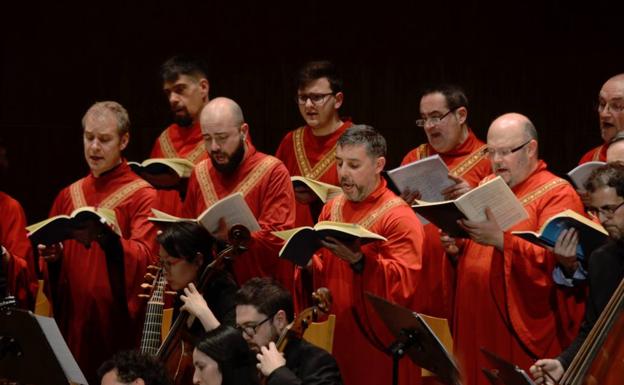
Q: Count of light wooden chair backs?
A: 4